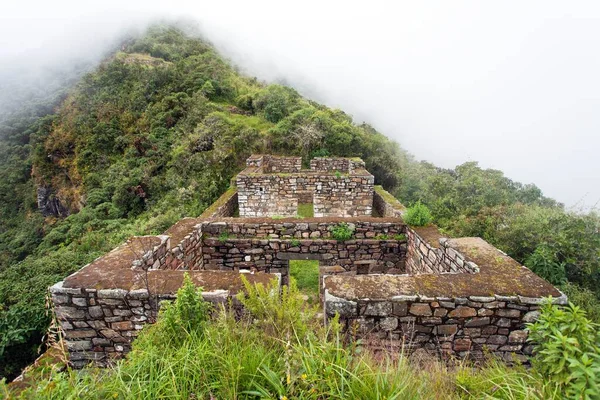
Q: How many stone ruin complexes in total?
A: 1